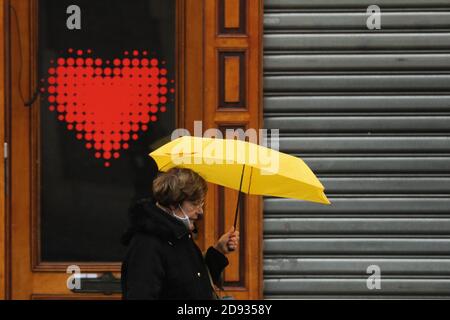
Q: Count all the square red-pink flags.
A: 0